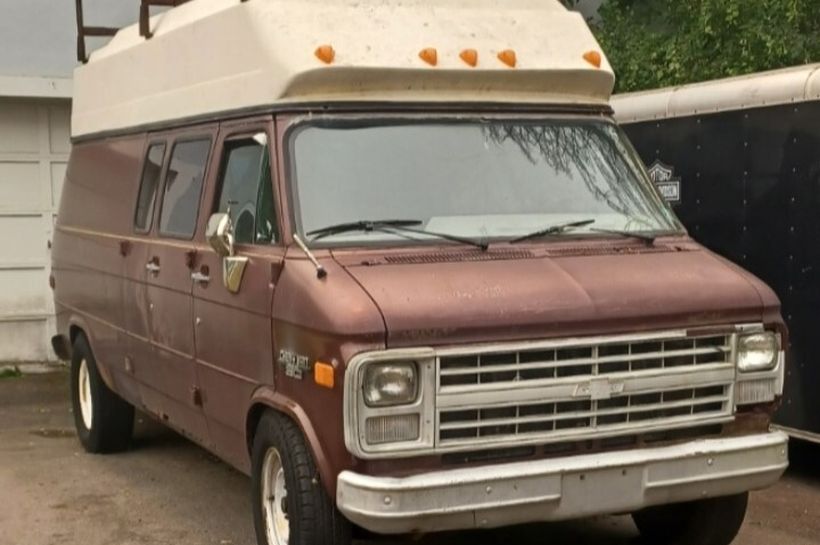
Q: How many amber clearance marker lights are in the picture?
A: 5